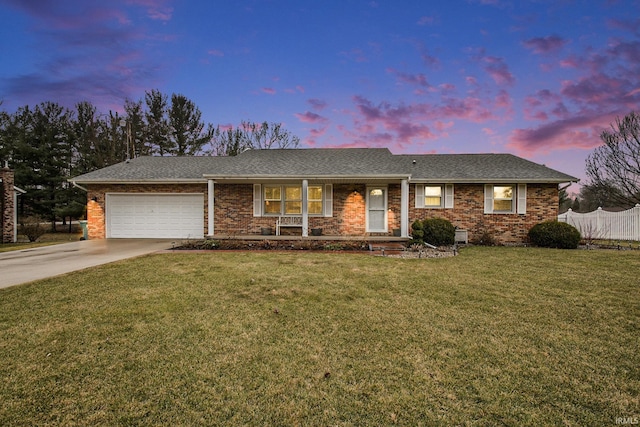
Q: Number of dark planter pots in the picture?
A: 3